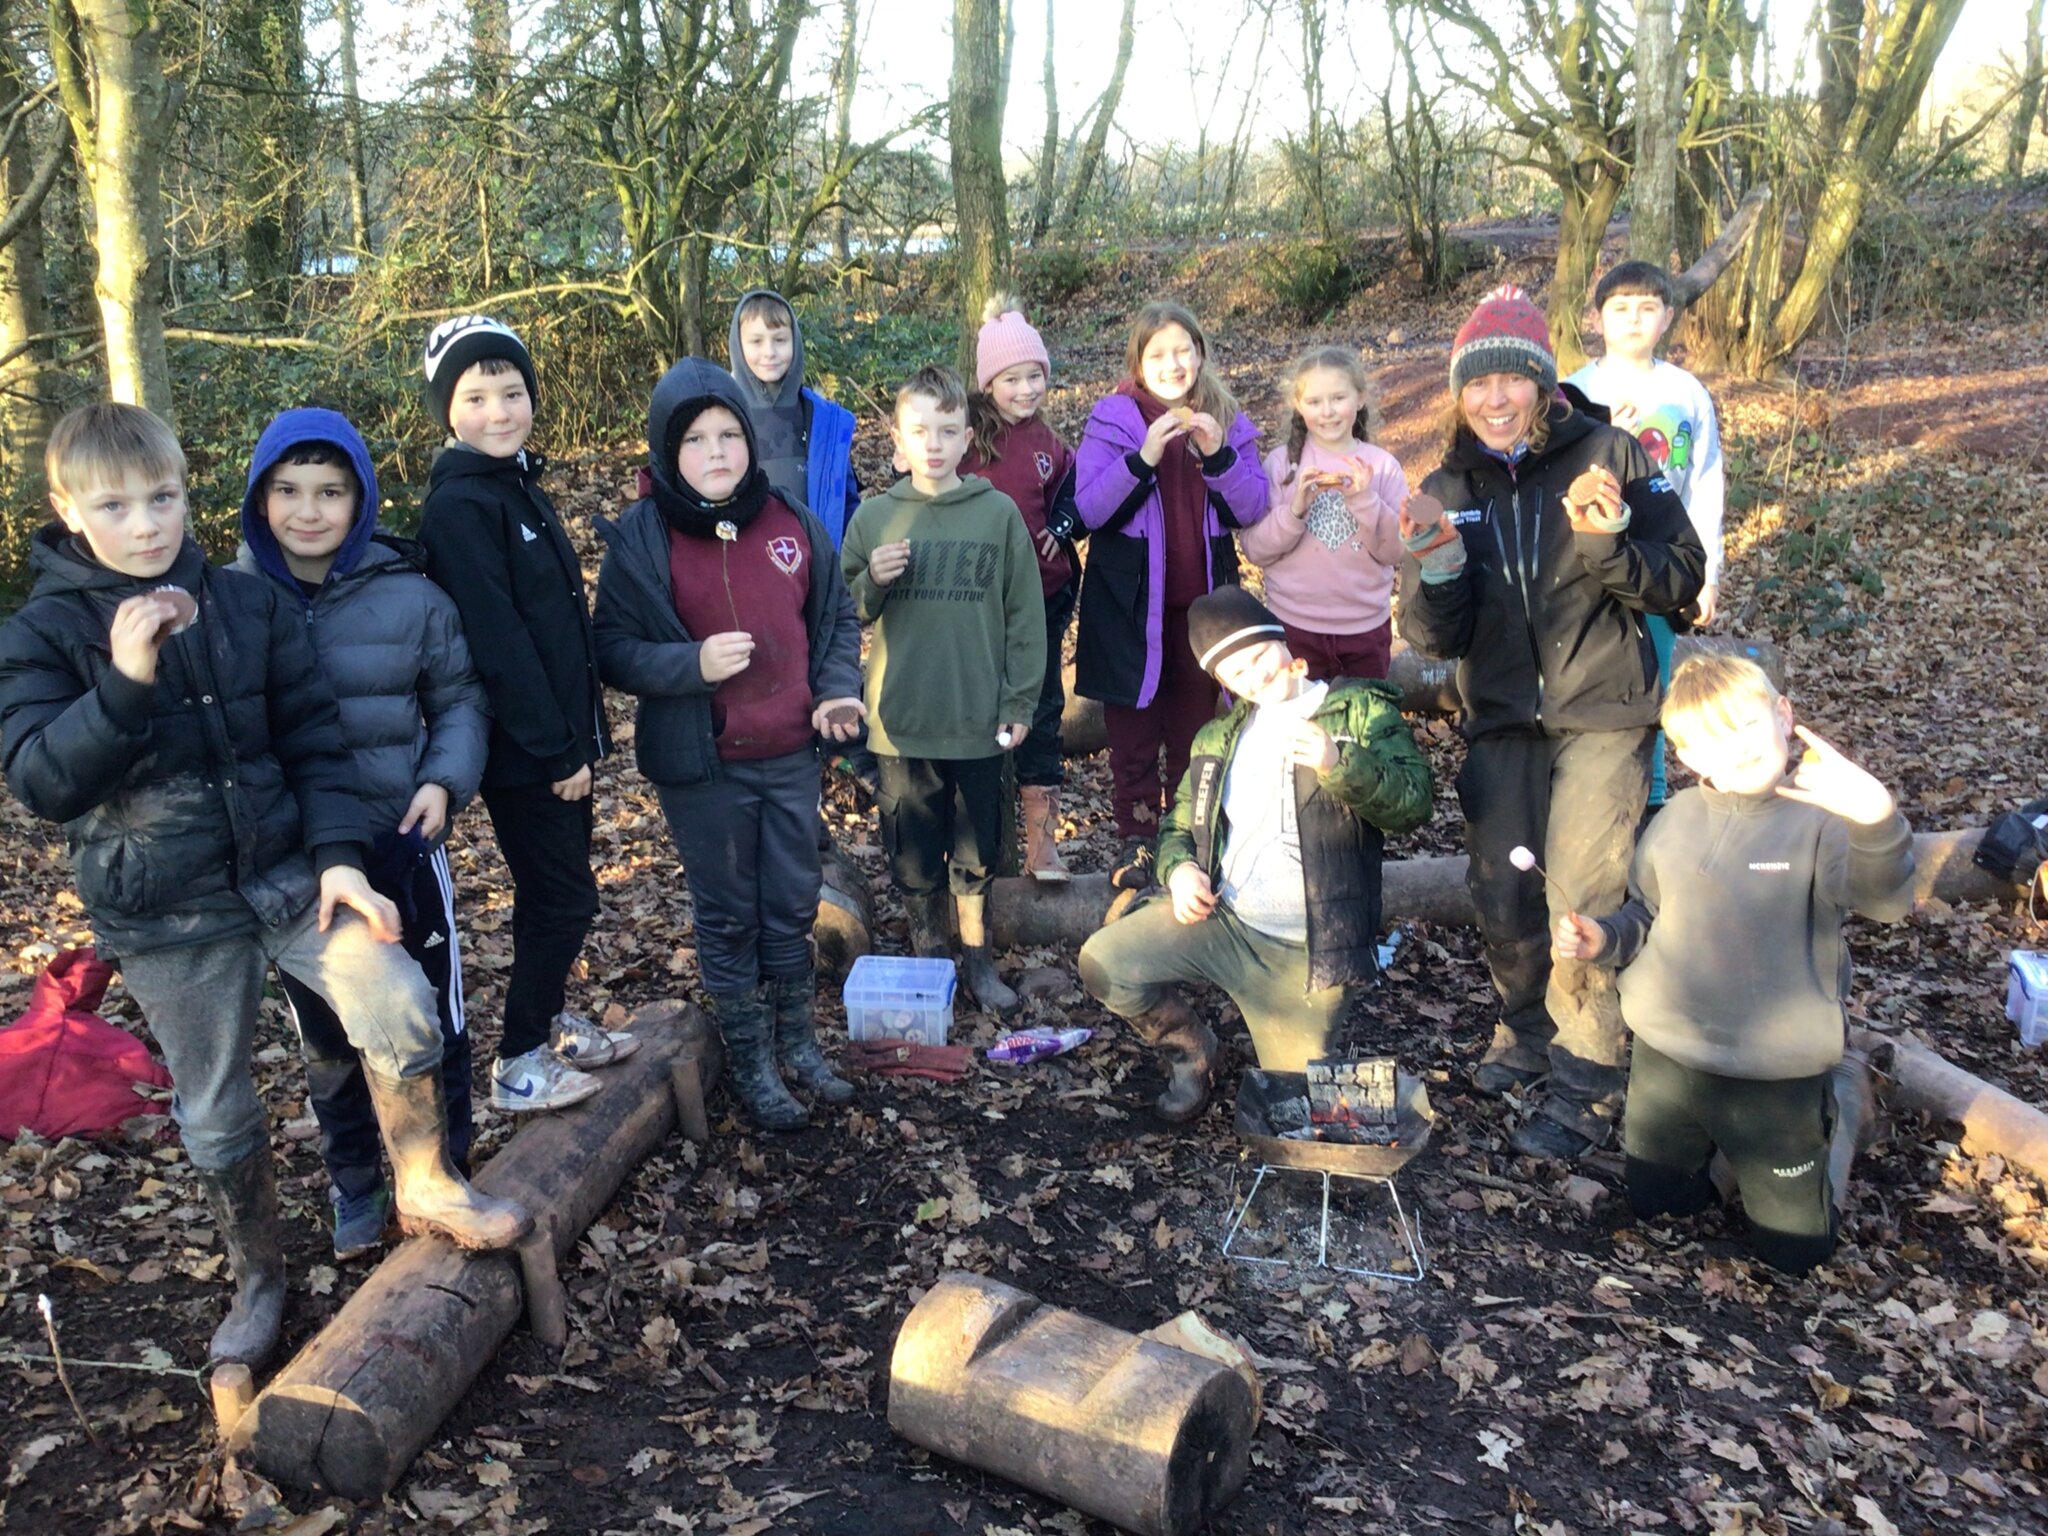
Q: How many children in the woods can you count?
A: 12